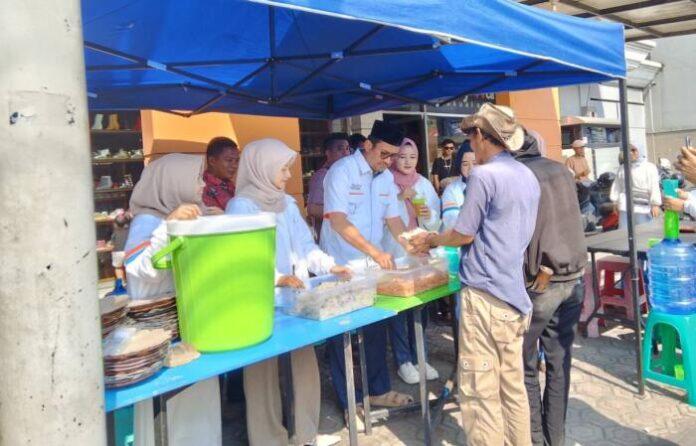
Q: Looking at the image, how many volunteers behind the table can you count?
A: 5